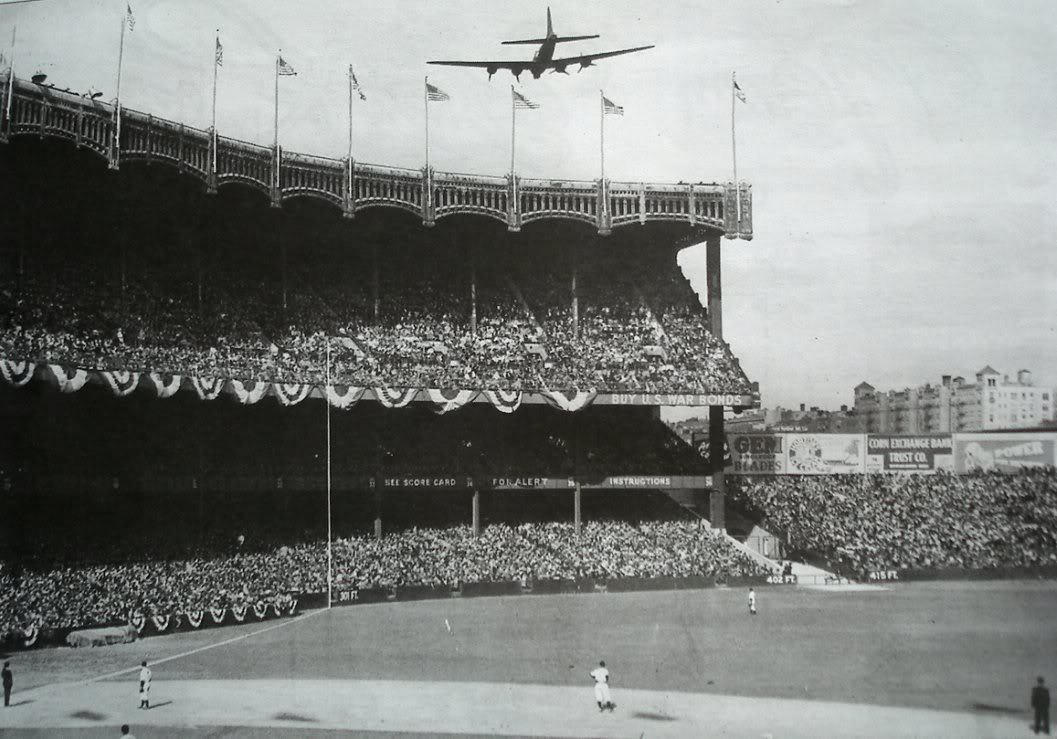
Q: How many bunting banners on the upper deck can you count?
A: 12